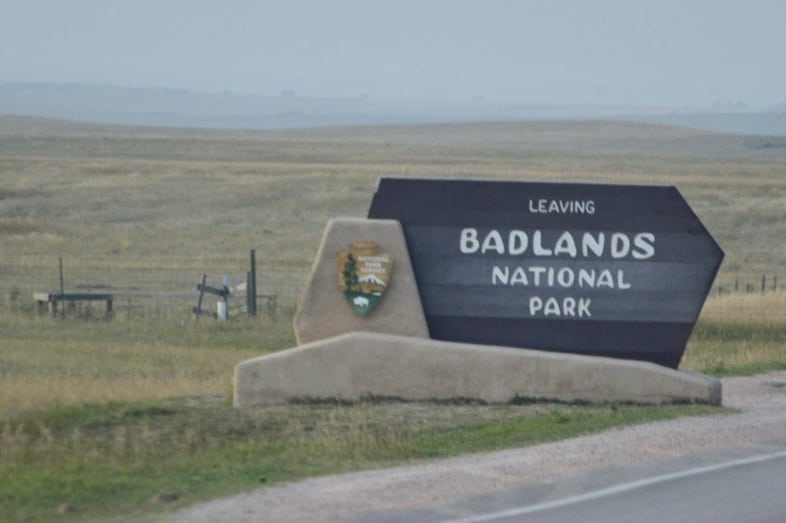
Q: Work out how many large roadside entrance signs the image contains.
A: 1